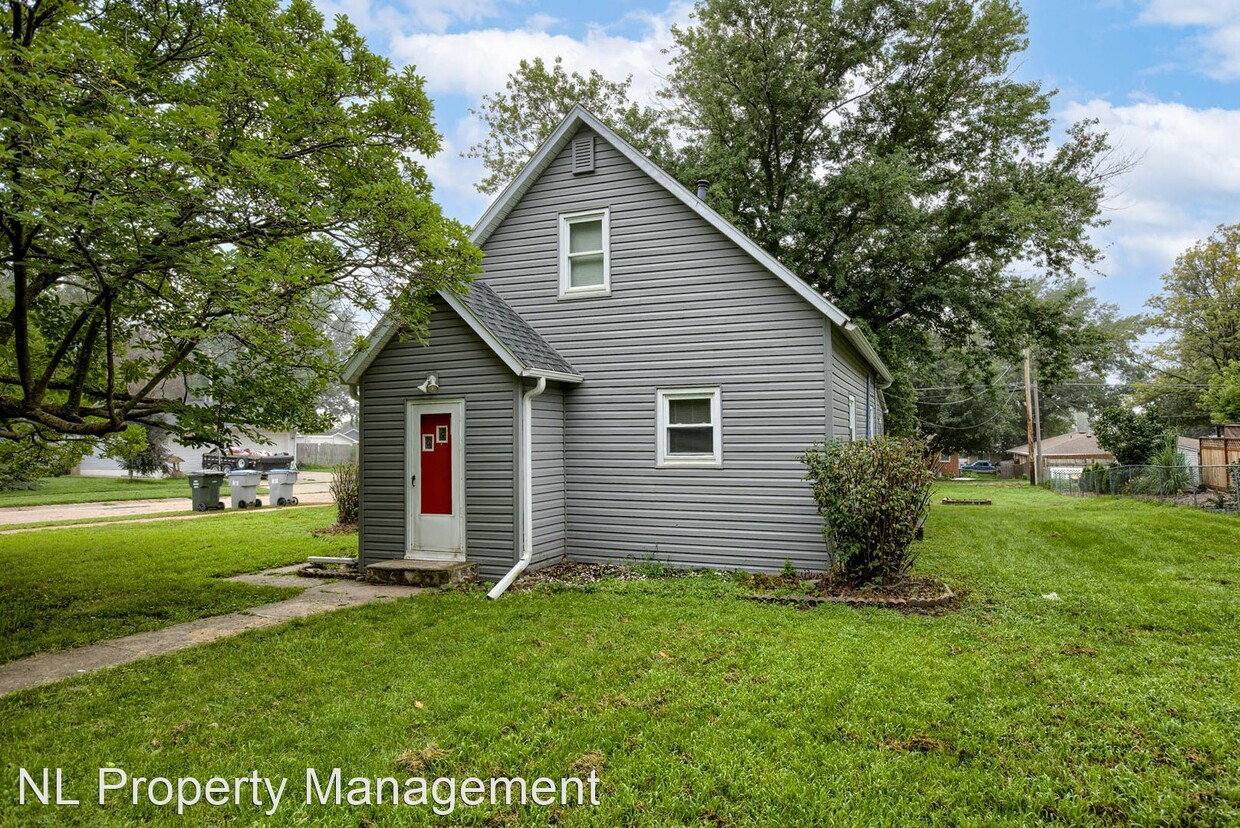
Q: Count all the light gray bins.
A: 2